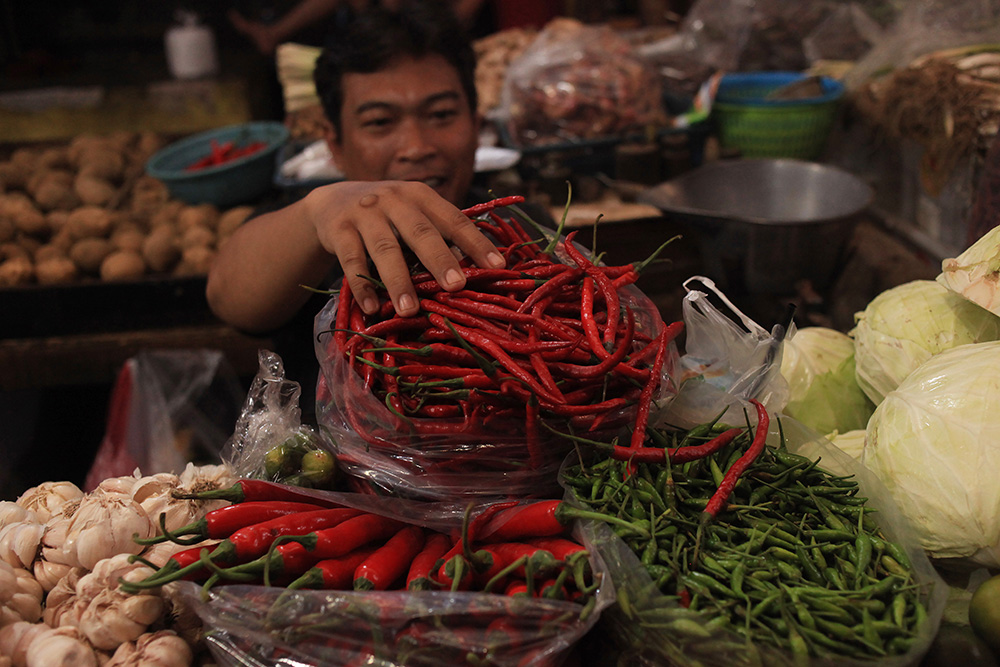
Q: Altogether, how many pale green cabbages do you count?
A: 5